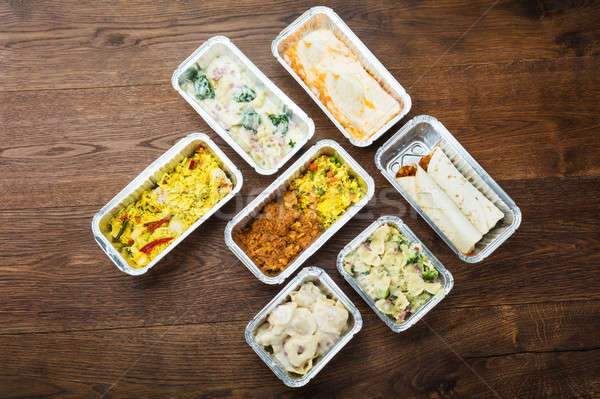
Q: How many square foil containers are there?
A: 2